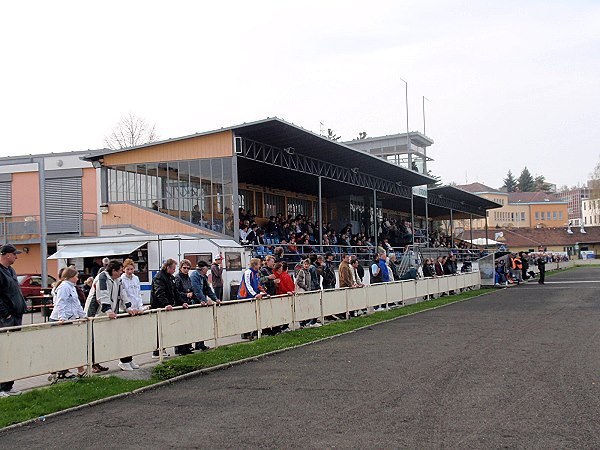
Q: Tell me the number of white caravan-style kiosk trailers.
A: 1